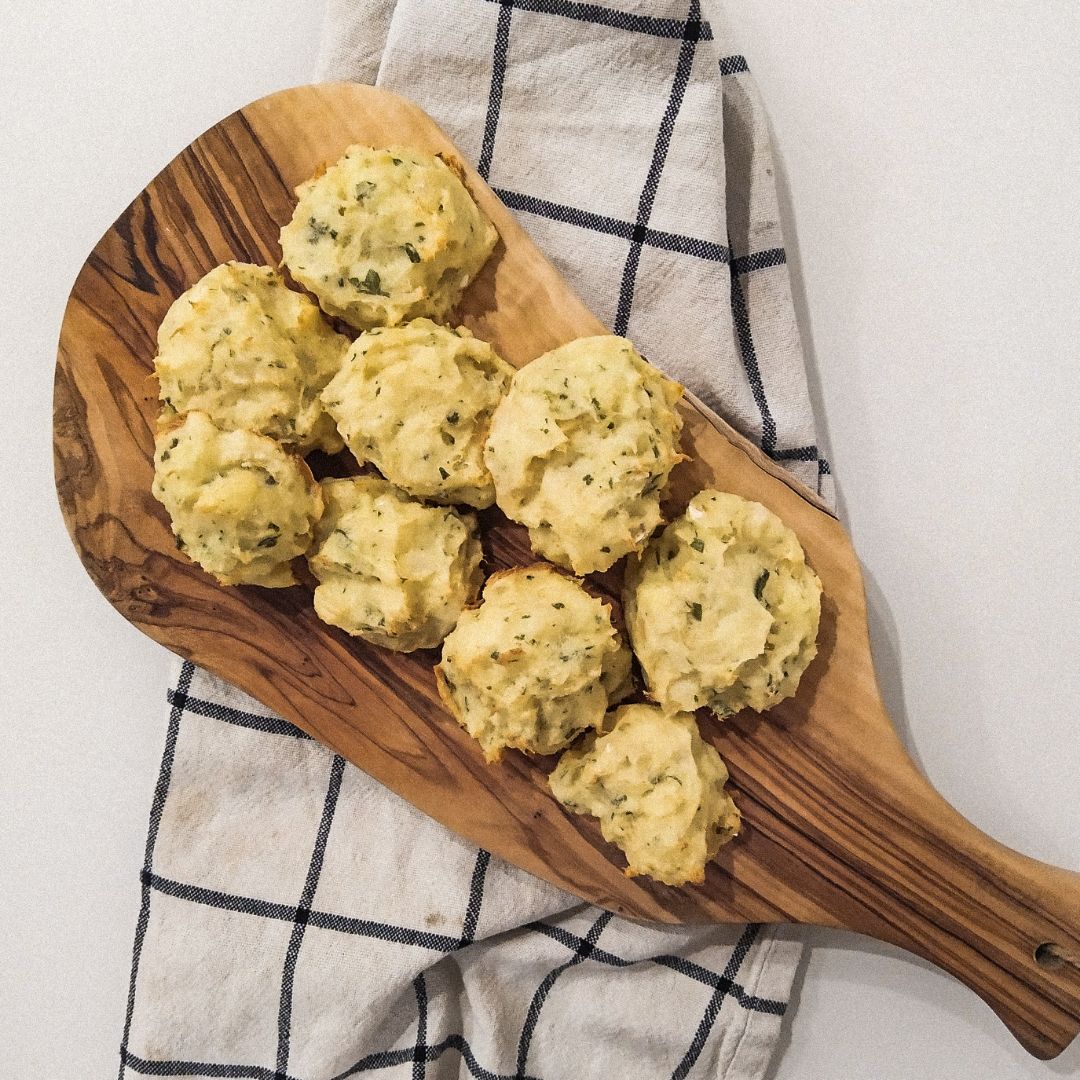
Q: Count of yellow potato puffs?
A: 9